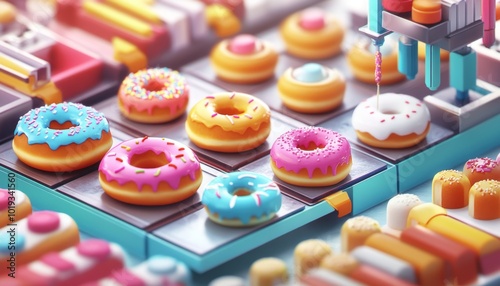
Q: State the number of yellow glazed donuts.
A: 1